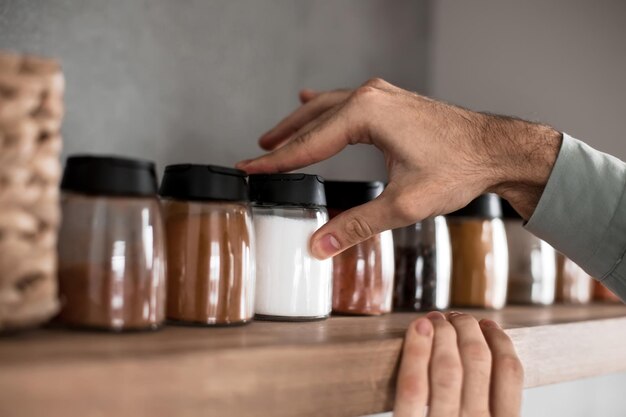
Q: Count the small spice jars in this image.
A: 9